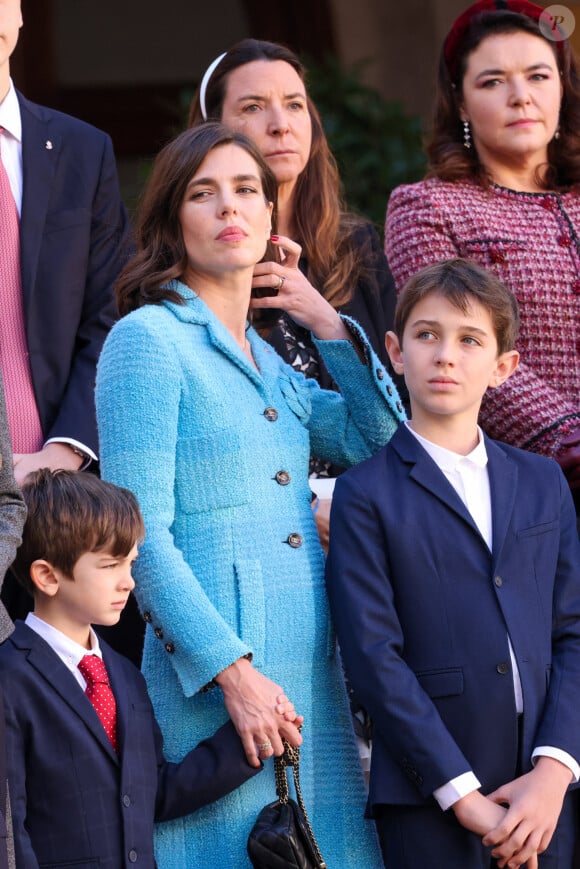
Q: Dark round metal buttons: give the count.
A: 9